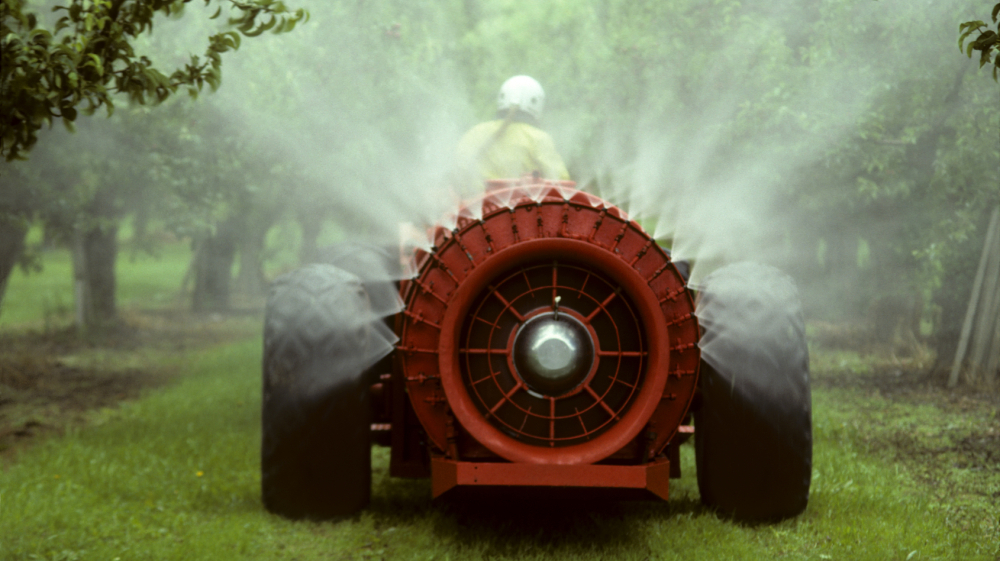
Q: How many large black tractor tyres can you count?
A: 2